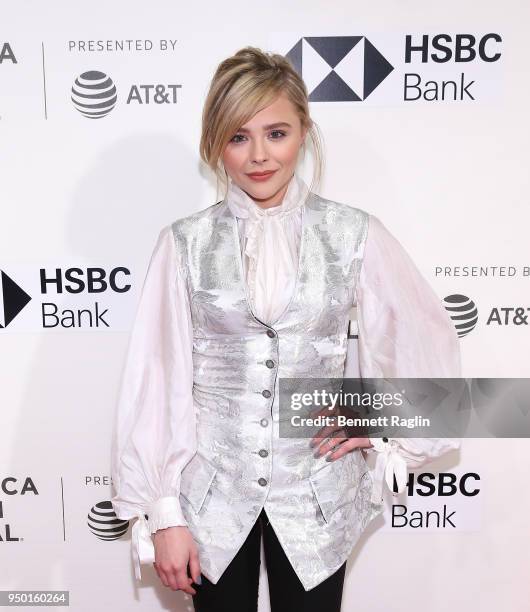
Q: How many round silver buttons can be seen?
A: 6